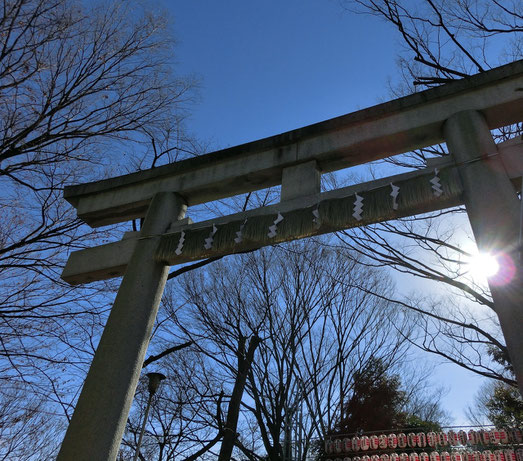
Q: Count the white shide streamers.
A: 8